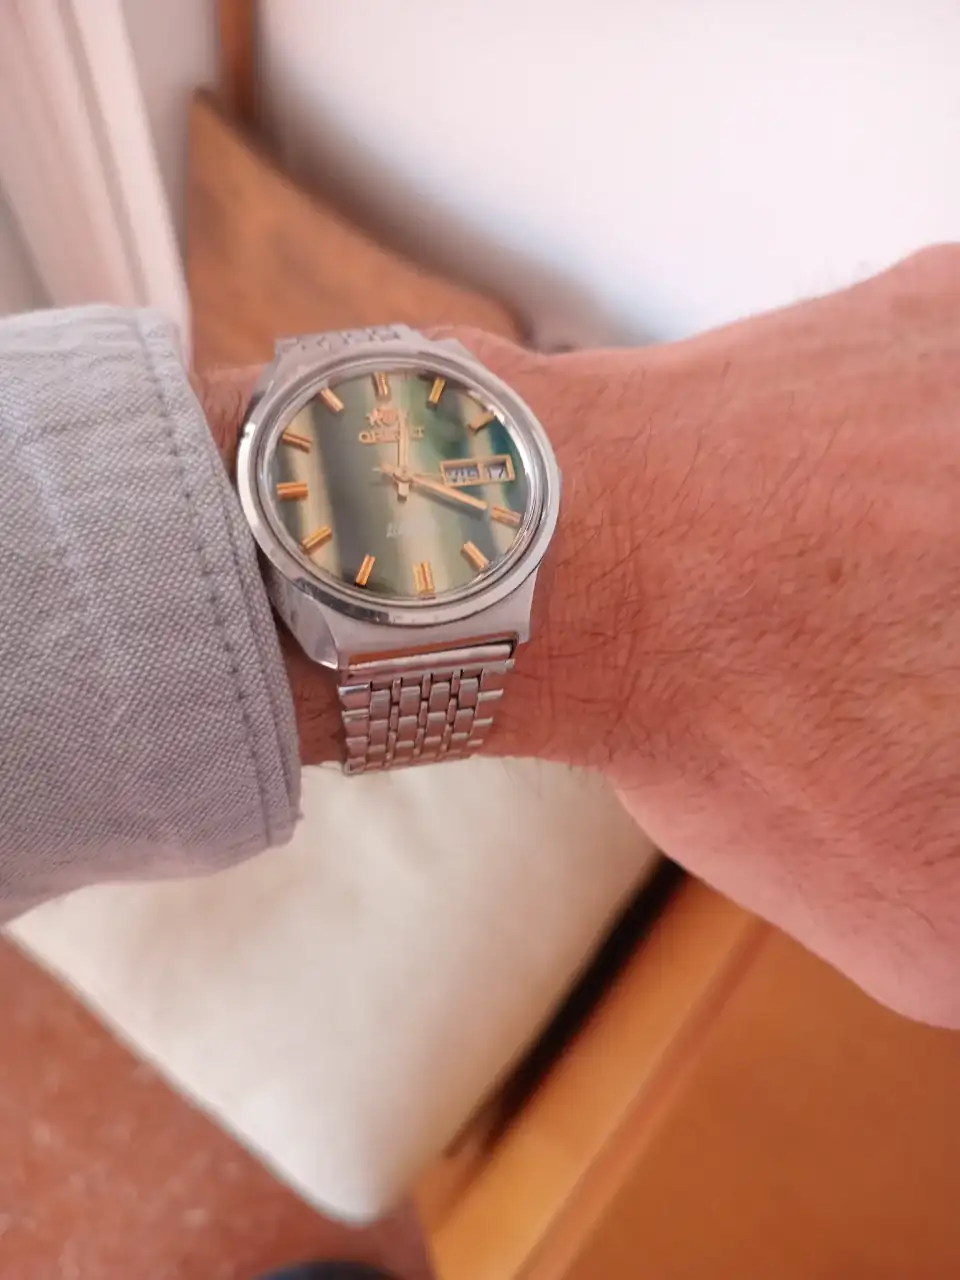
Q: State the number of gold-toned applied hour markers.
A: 11